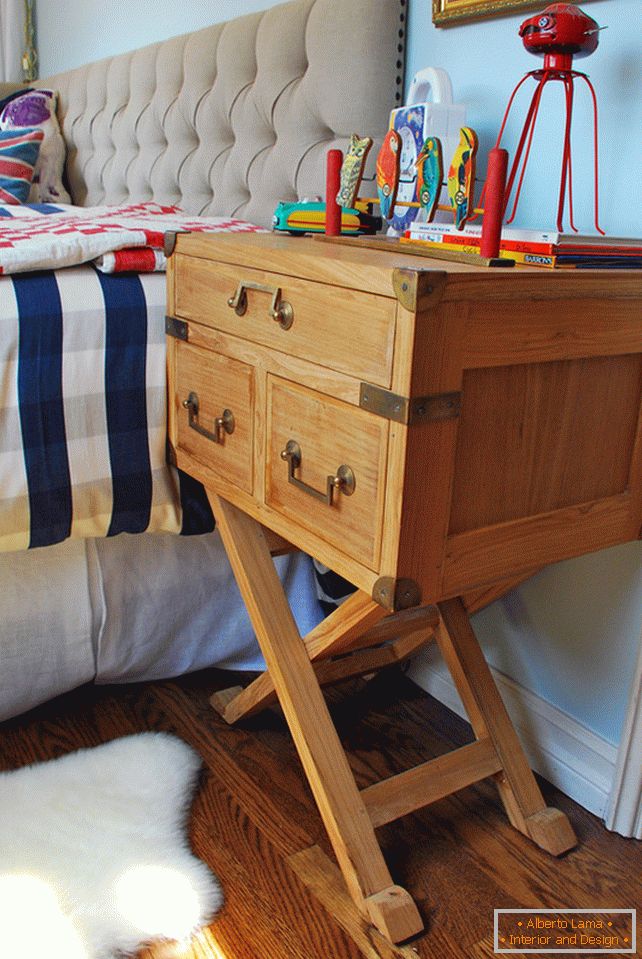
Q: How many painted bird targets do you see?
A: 4